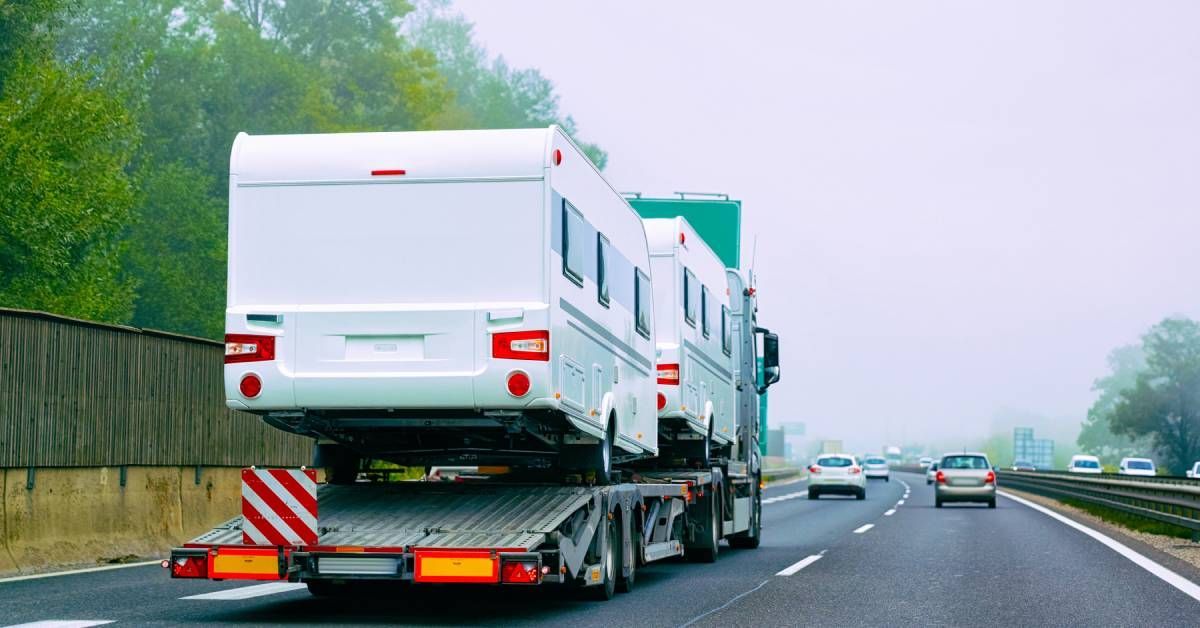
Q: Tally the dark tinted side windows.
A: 6